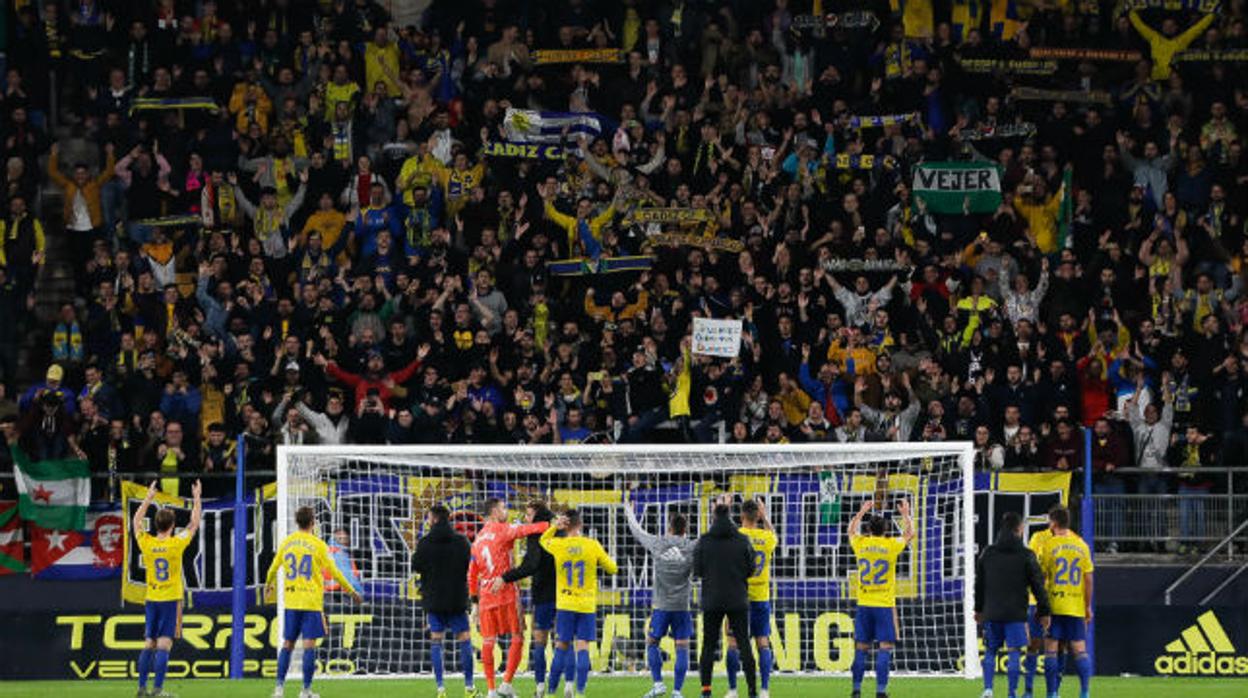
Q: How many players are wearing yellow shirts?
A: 7